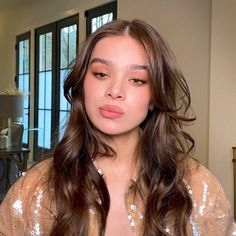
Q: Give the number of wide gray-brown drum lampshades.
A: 1